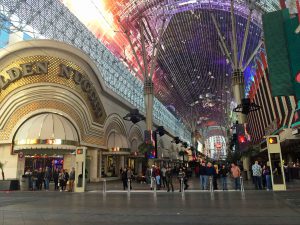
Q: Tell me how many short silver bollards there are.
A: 6